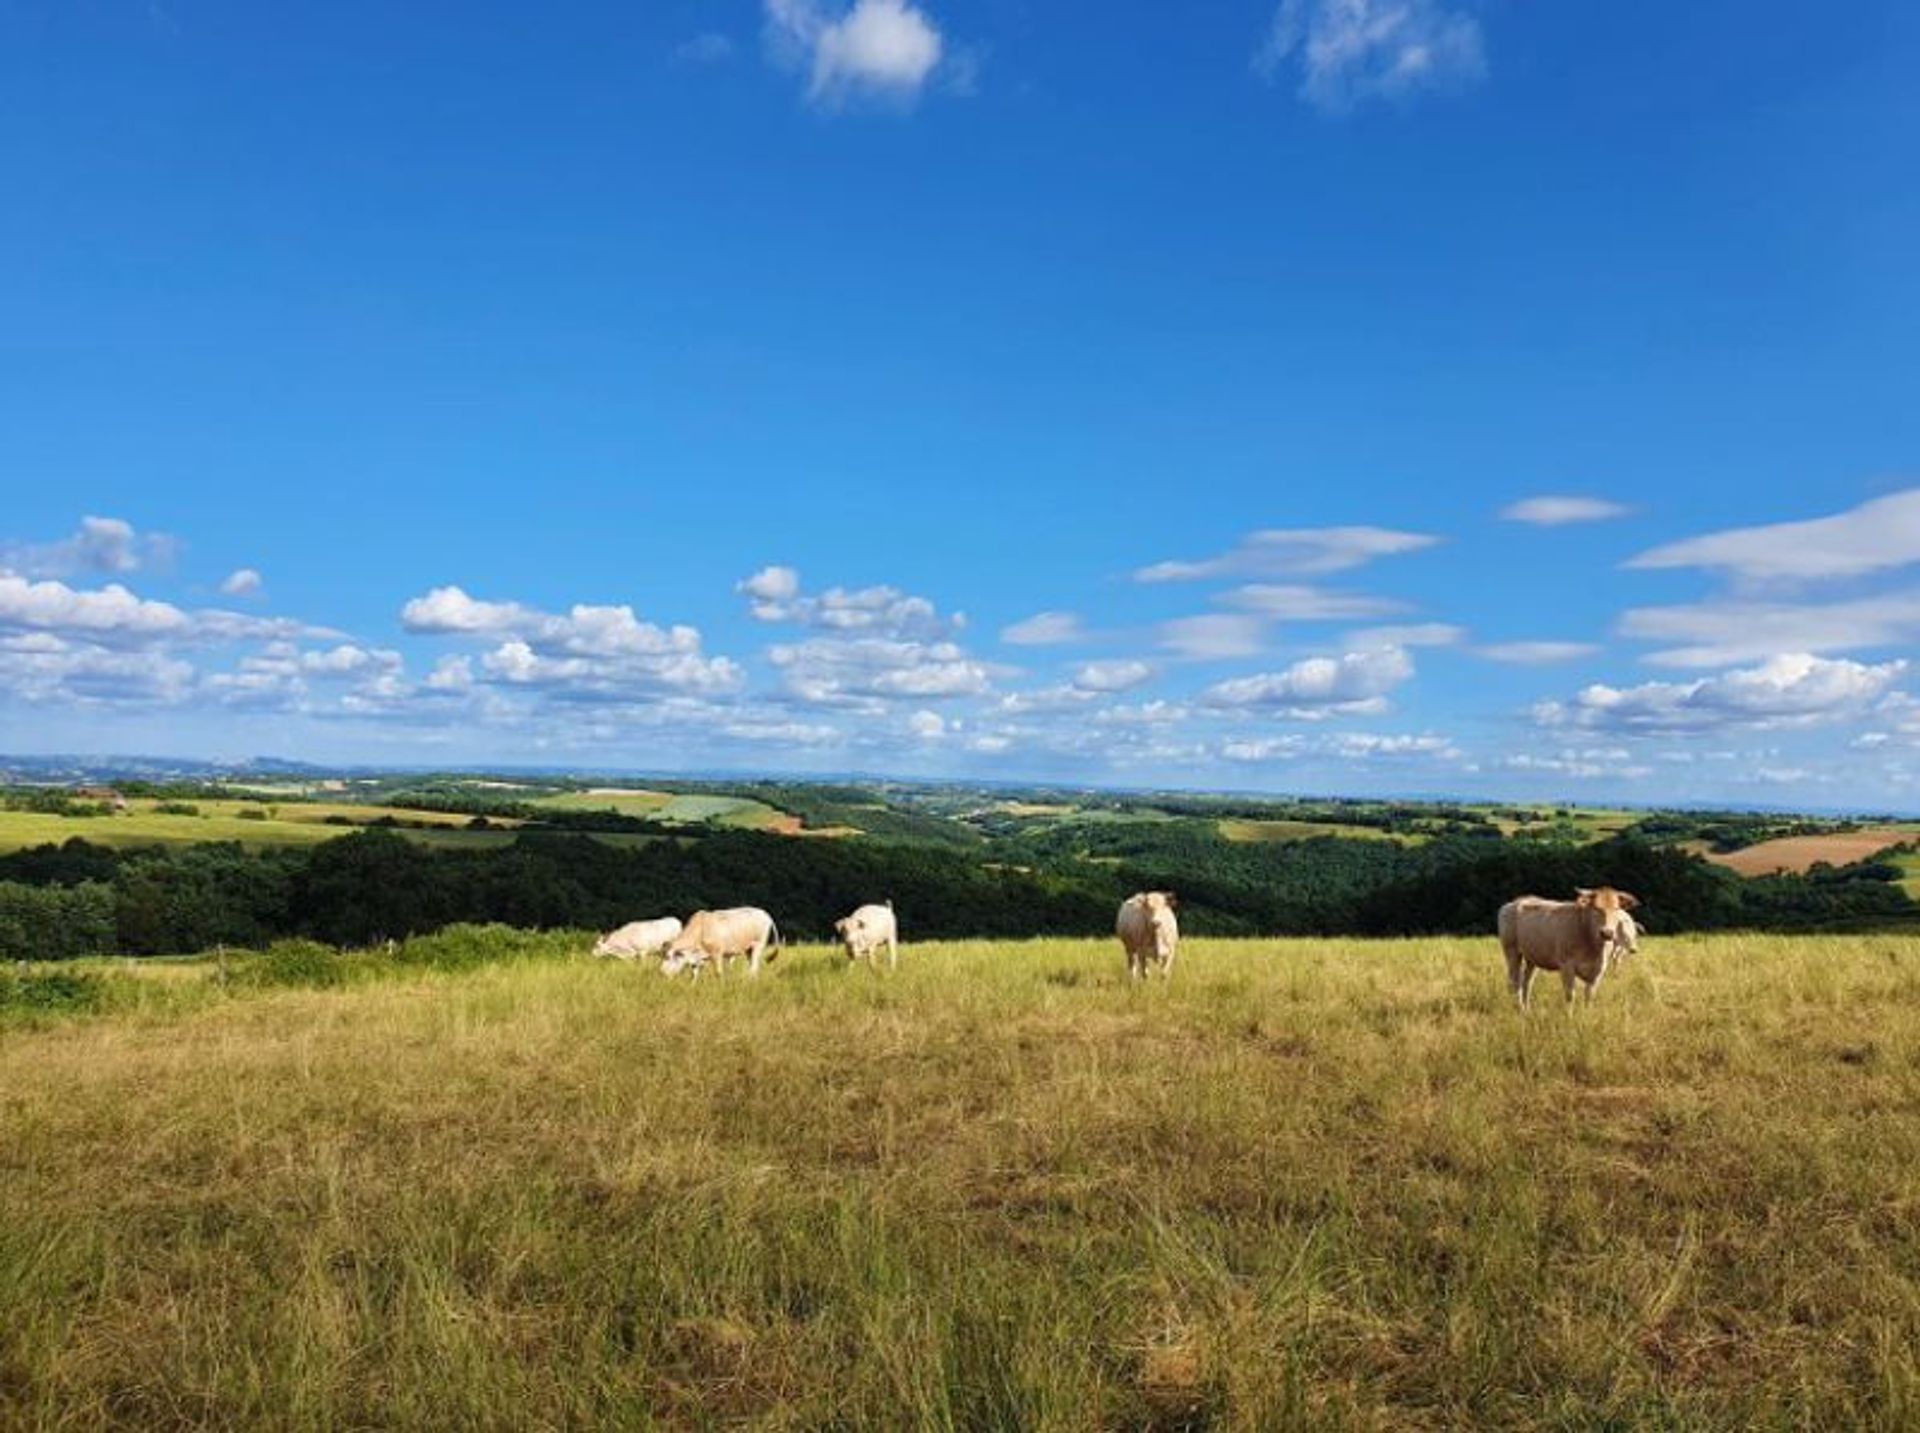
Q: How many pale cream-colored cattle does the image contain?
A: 6